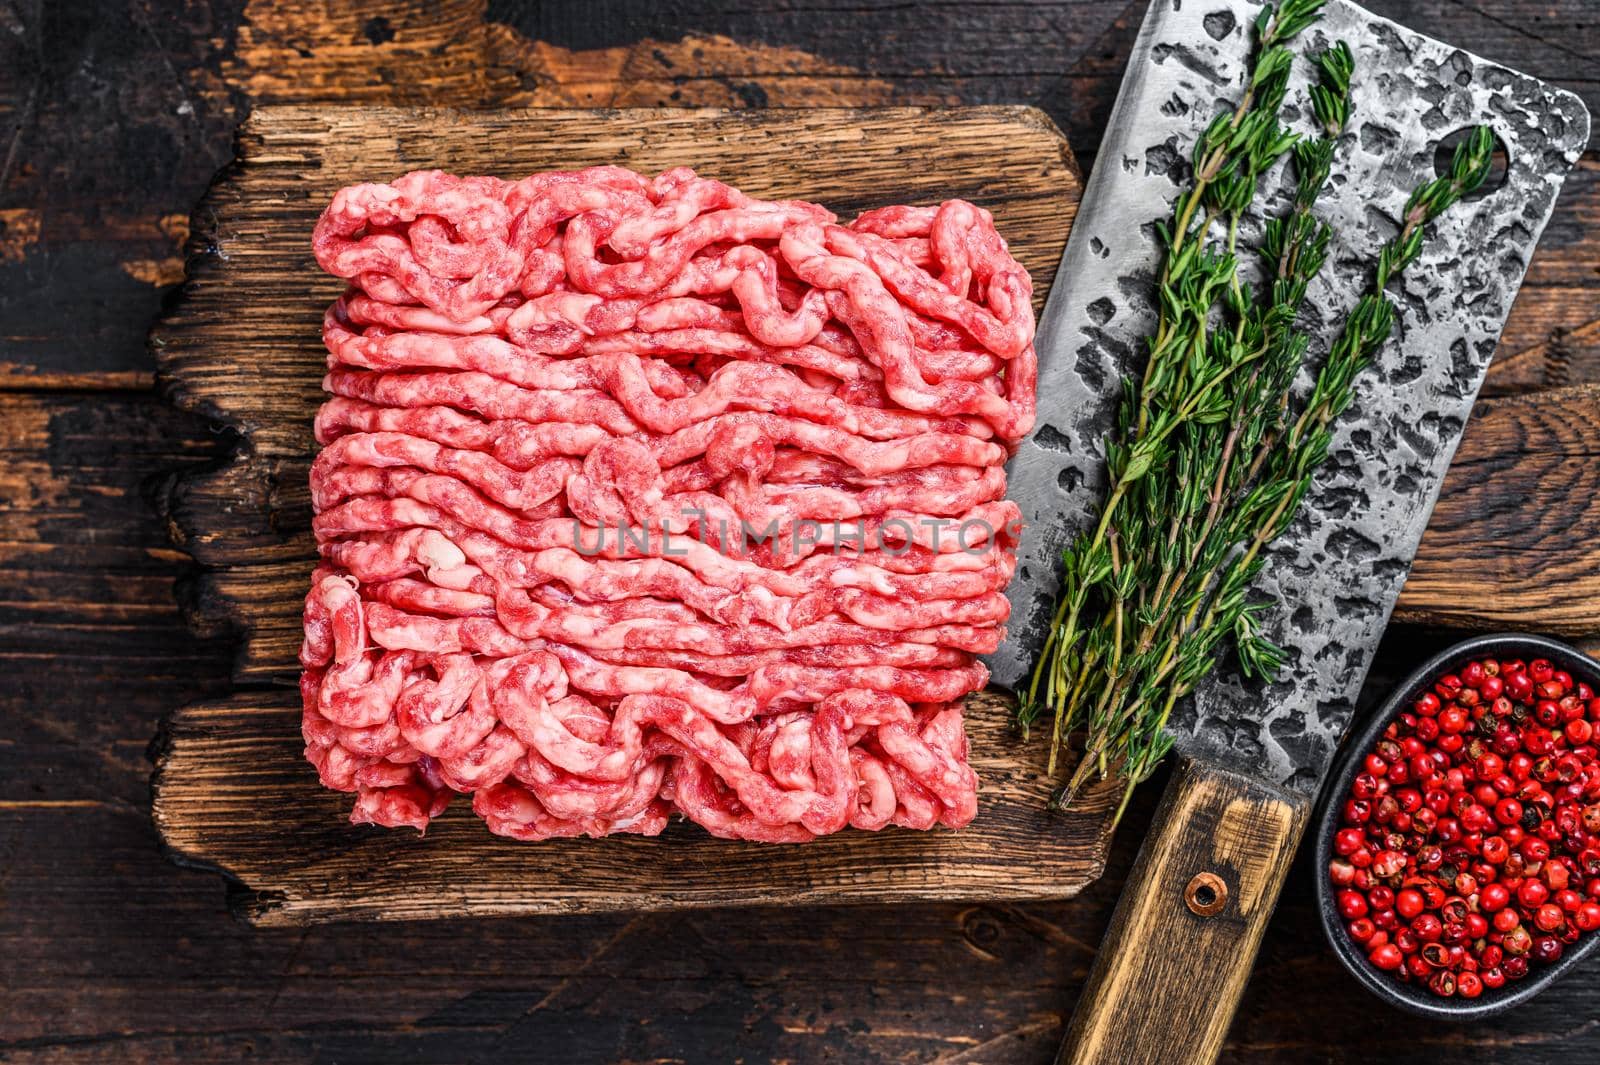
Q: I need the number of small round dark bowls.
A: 1